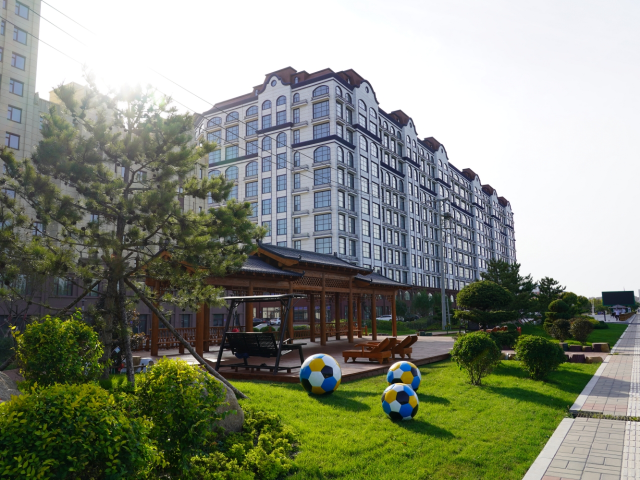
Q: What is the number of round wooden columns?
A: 13